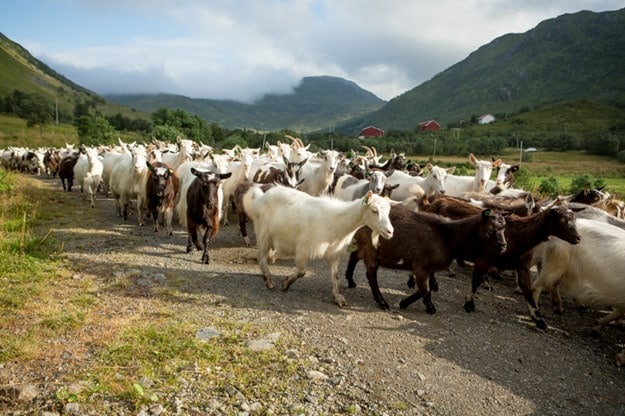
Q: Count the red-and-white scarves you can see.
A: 0